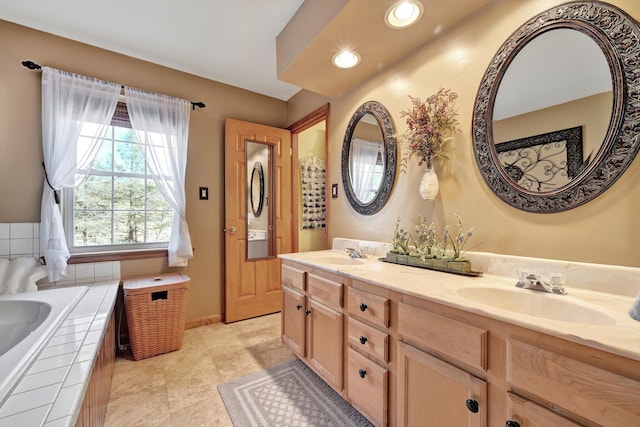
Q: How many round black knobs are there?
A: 7